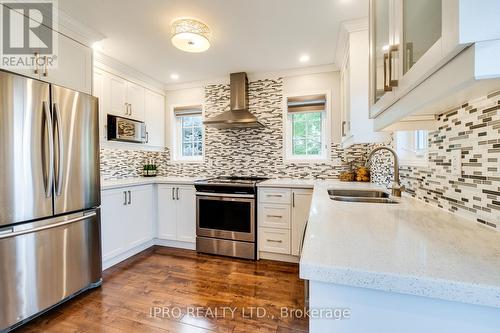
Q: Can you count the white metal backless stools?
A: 0